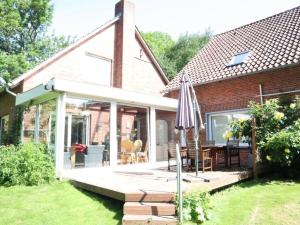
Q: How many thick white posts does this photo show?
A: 3